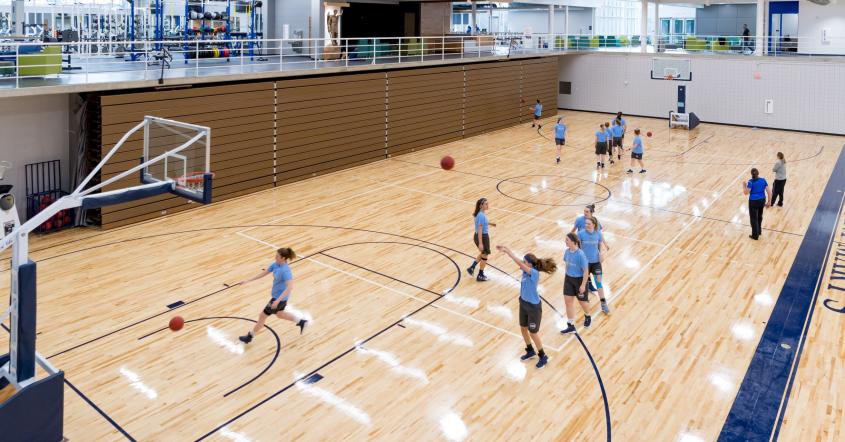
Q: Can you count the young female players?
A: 13